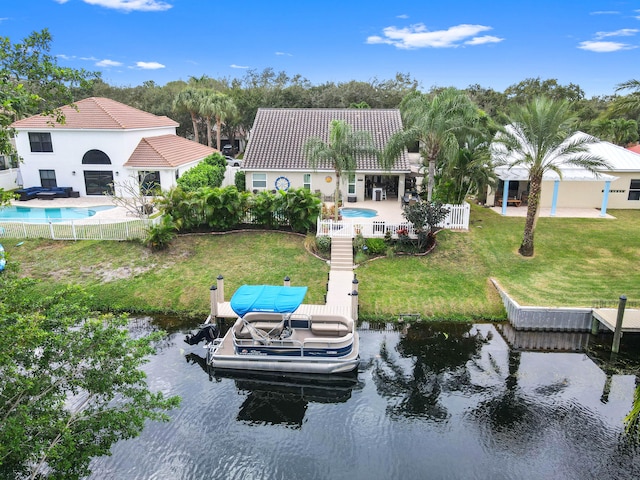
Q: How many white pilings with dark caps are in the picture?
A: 5